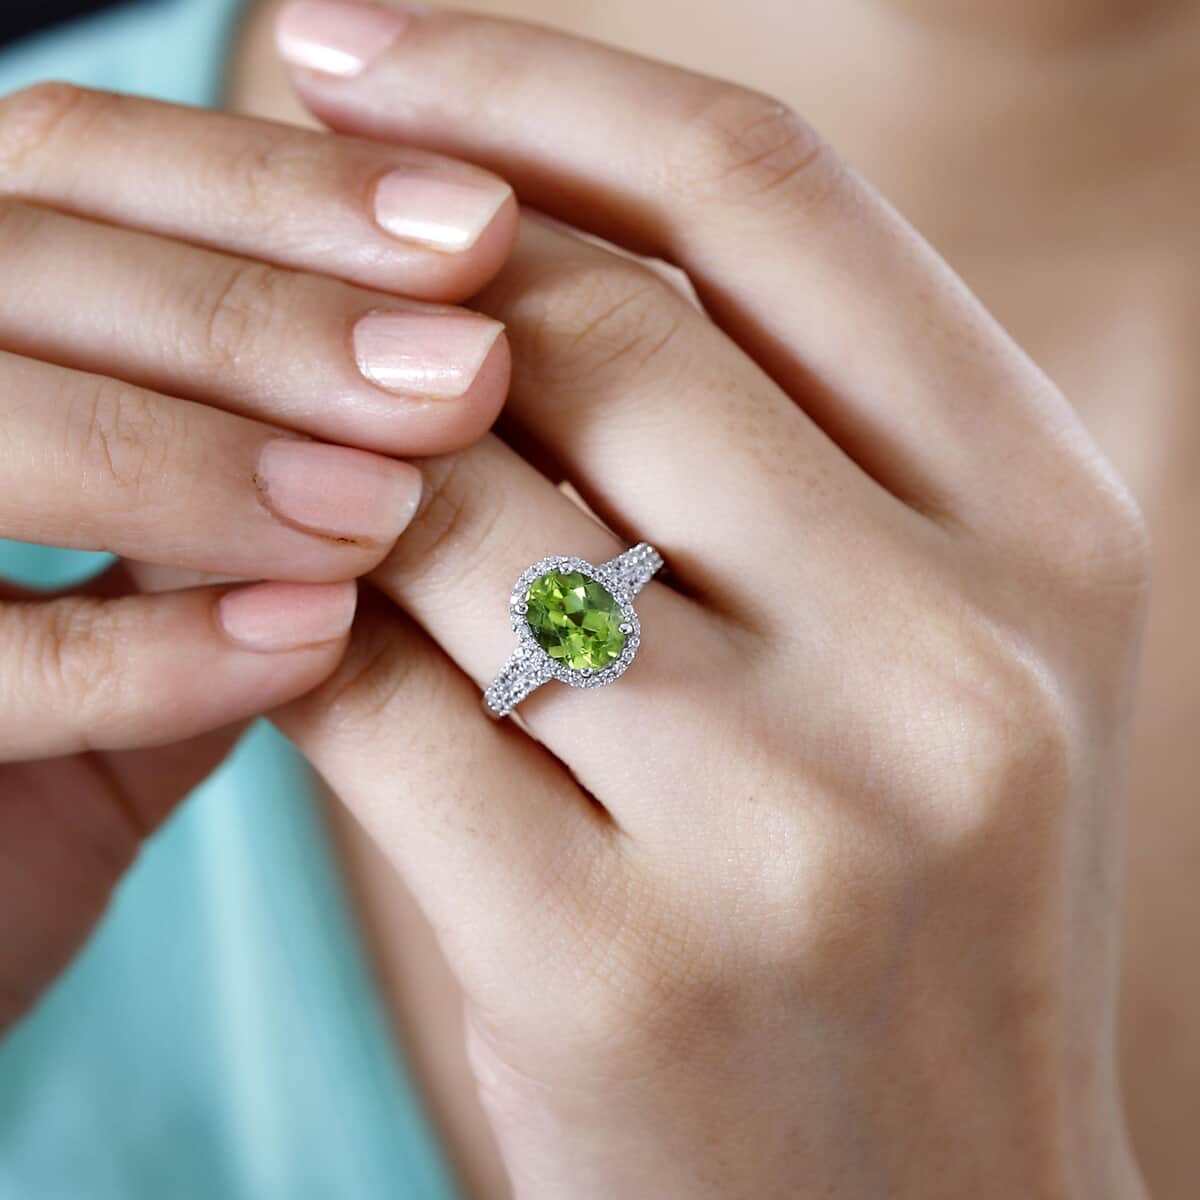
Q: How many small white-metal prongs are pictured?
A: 4